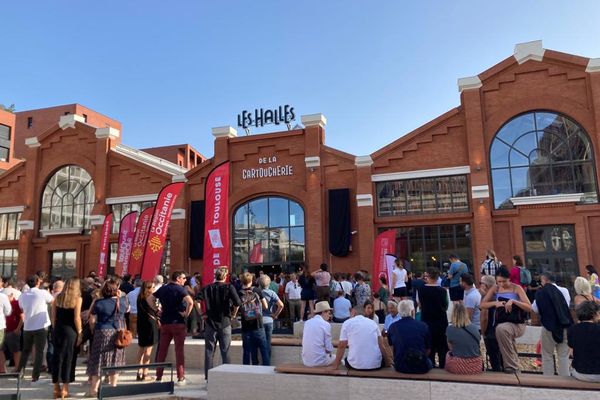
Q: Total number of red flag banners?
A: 6